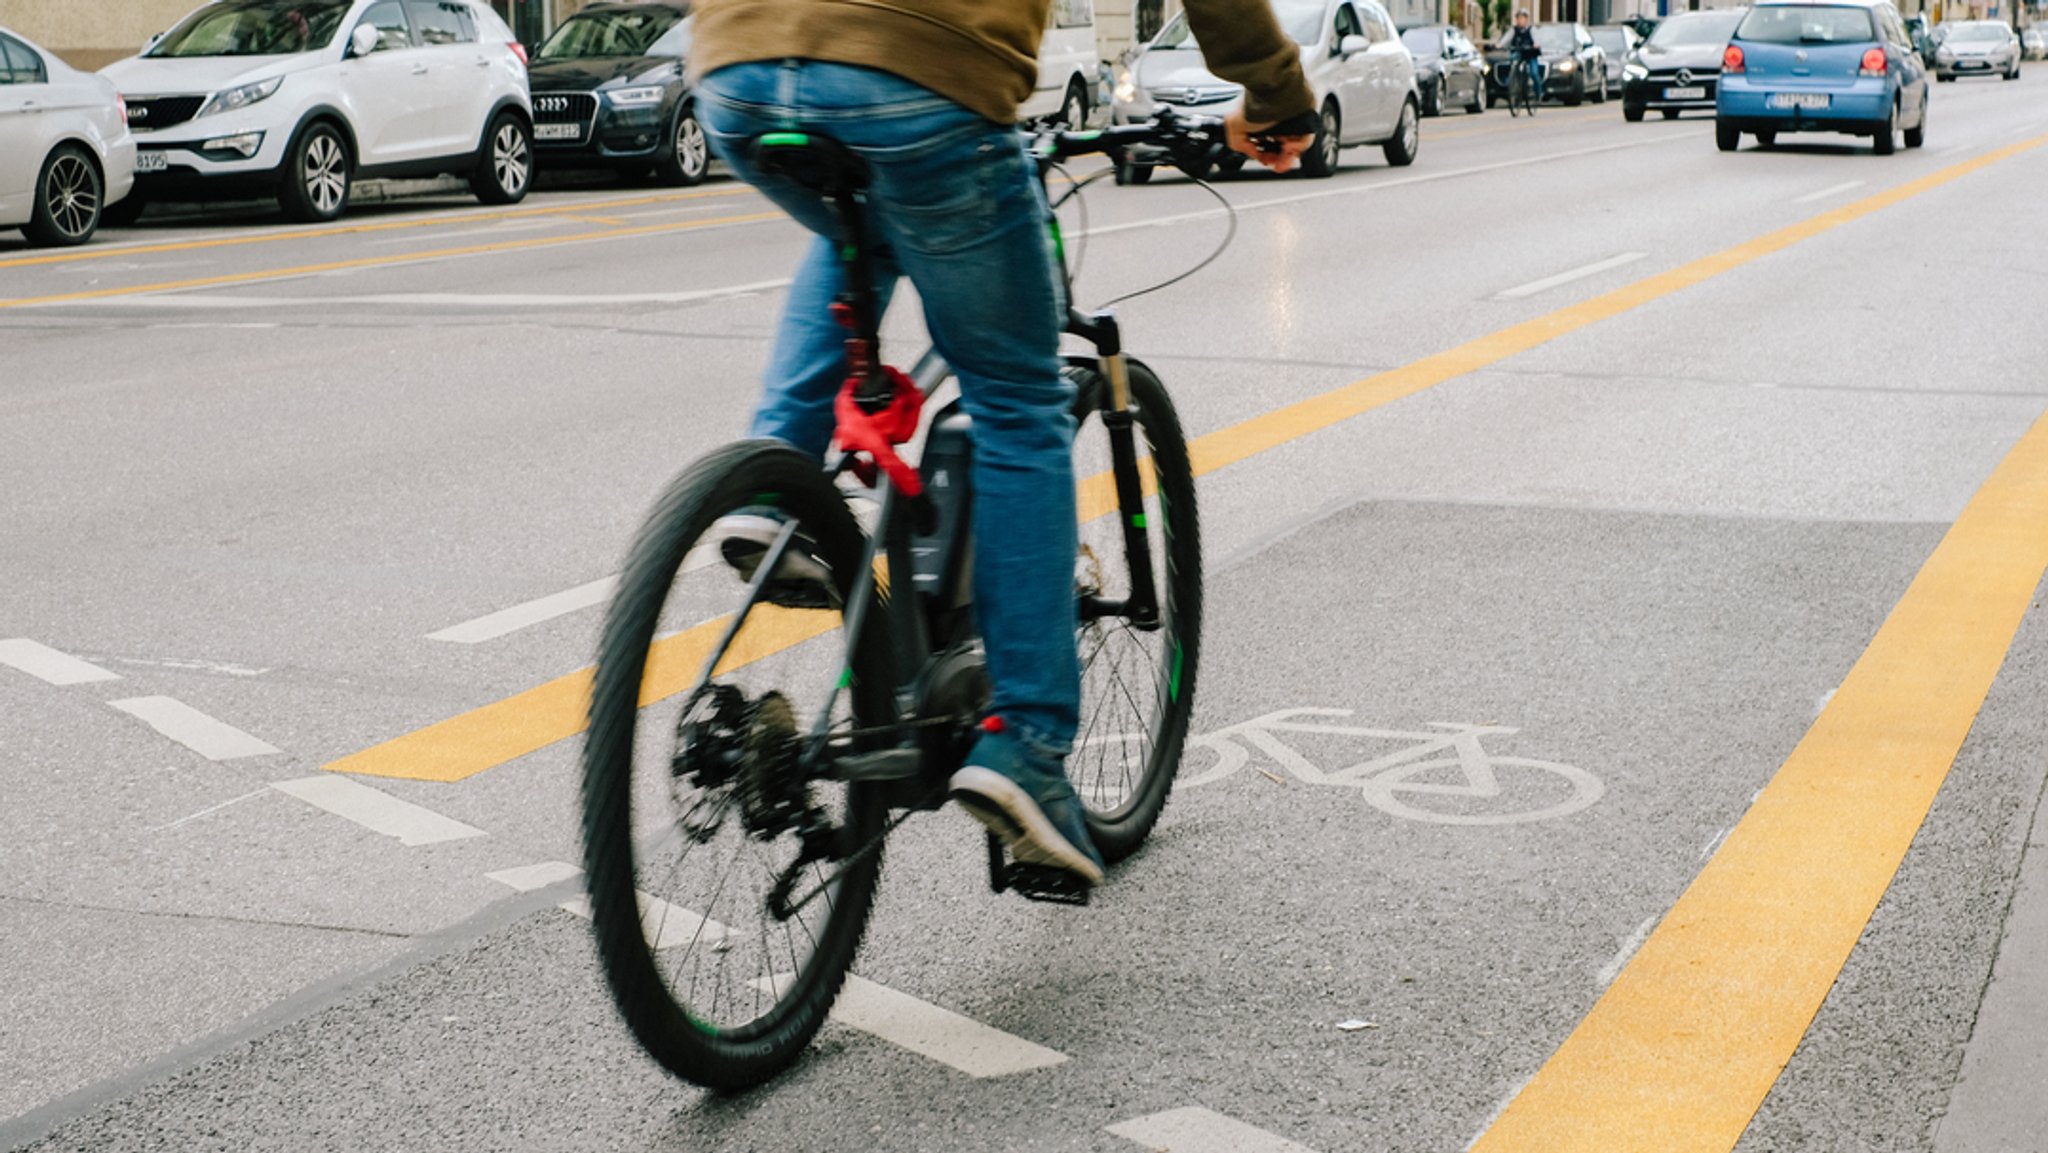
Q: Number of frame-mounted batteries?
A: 1